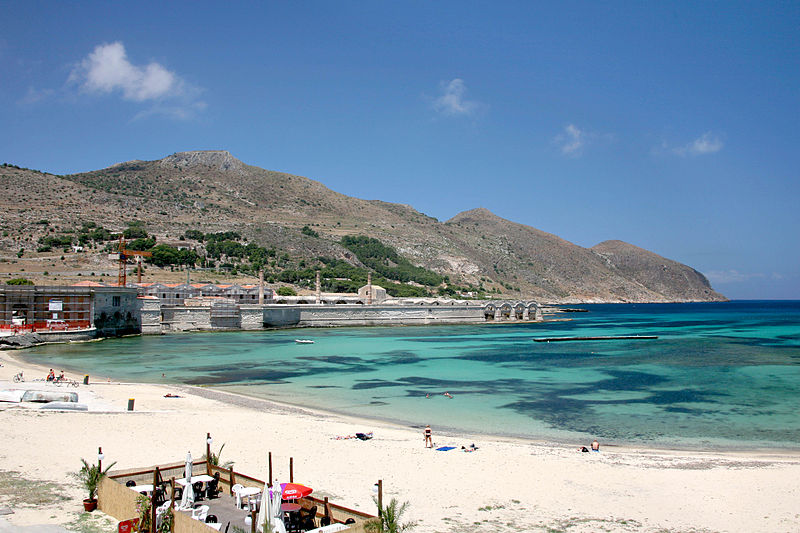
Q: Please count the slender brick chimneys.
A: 3